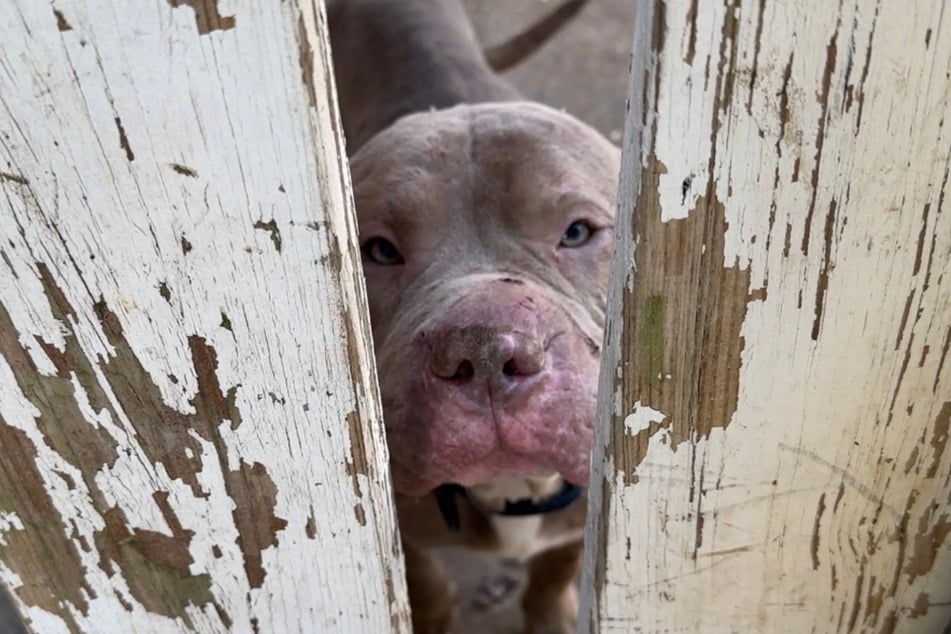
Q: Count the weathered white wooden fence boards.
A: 2